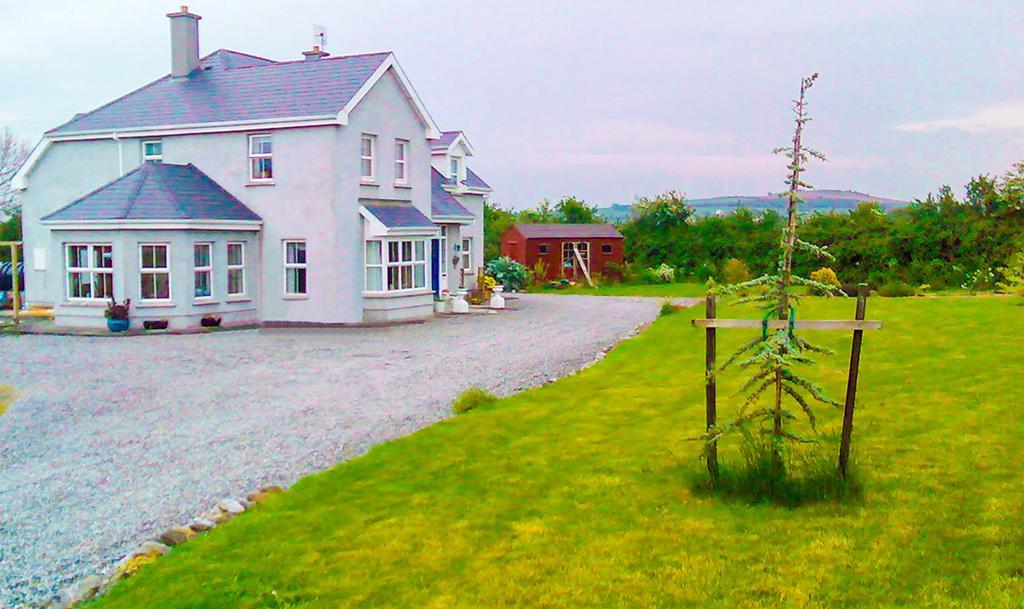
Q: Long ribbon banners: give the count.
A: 0